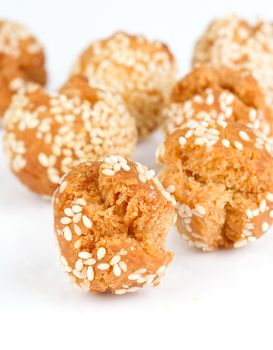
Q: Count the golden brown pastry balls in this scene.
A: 7